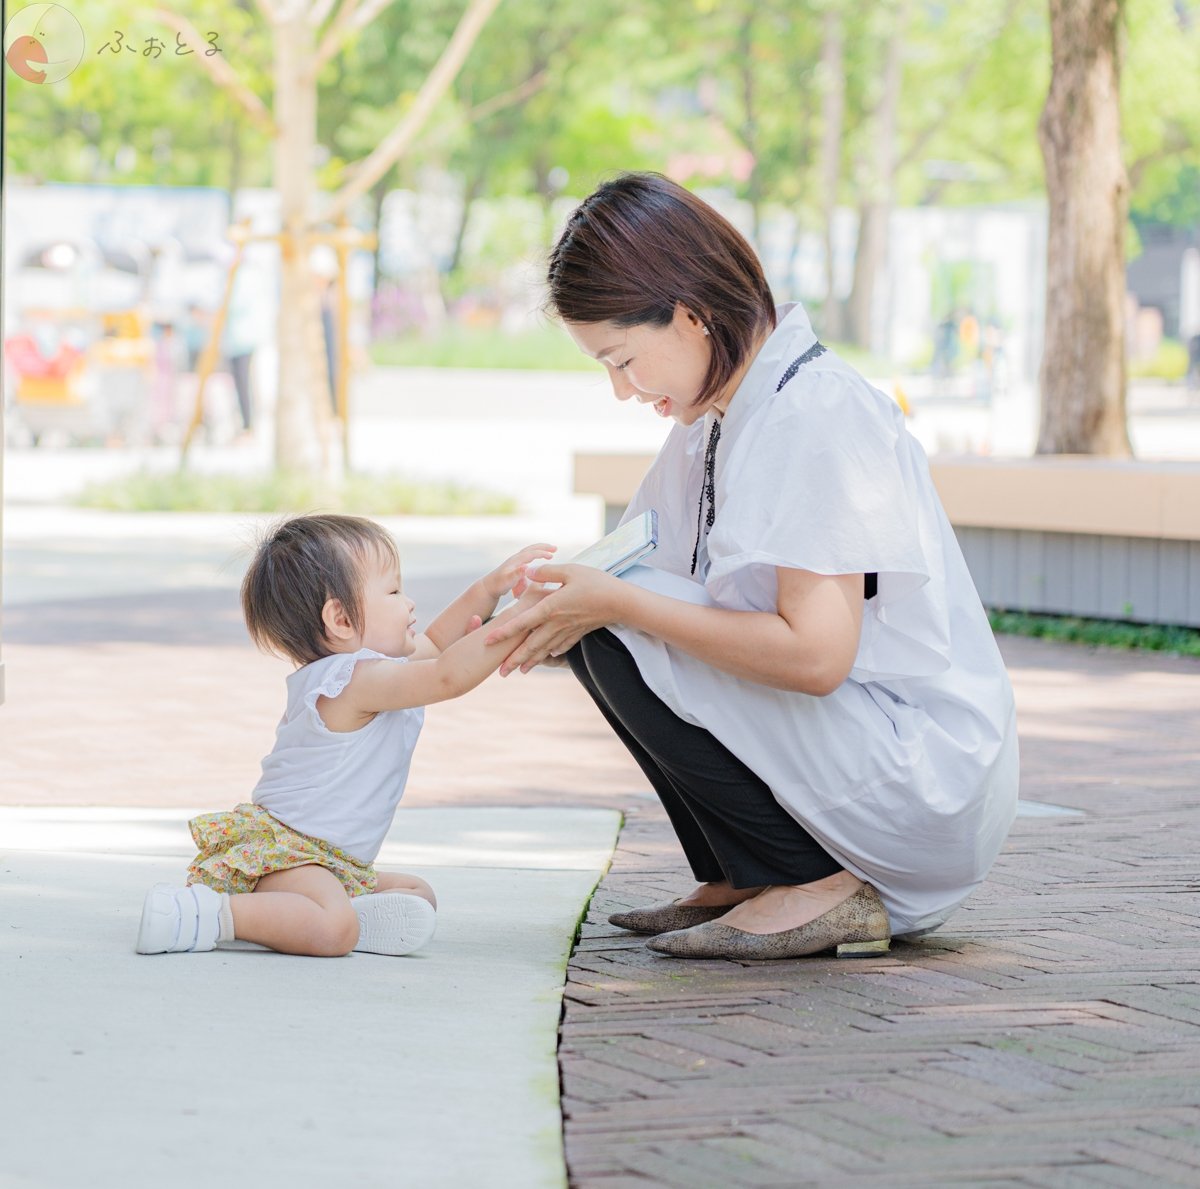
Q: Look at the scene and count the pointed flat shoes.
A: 2